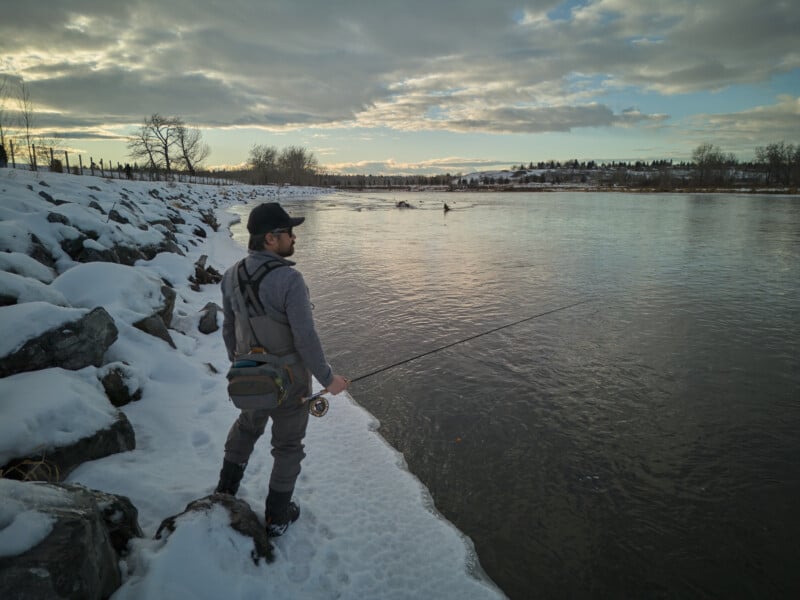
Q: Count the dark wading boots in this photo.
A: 2